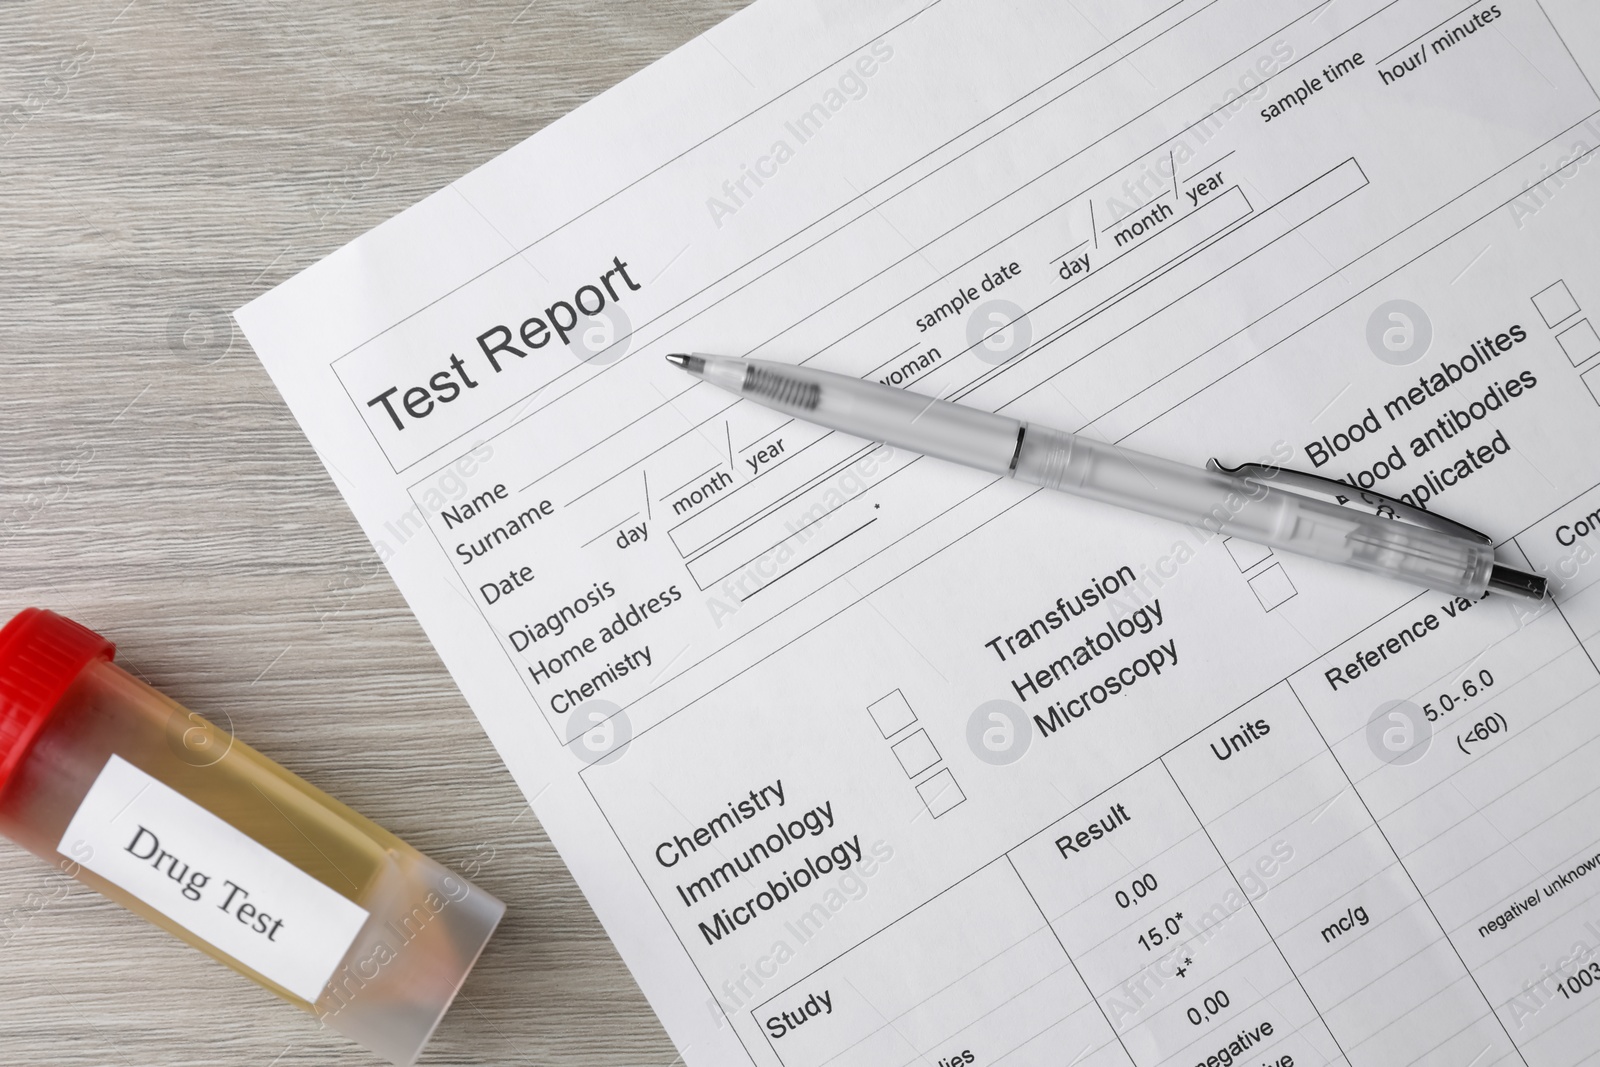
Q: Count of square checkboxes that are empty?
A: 8